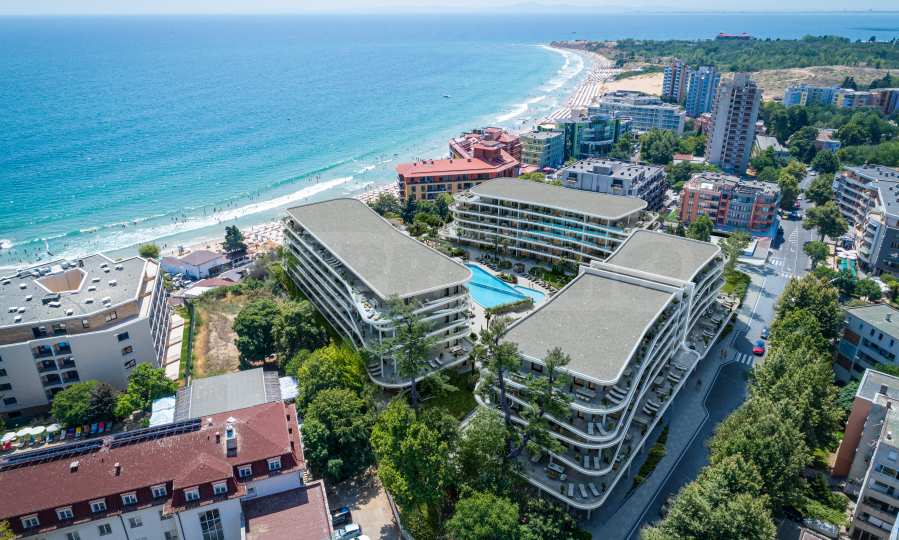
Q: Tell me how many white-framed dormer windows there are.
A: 9